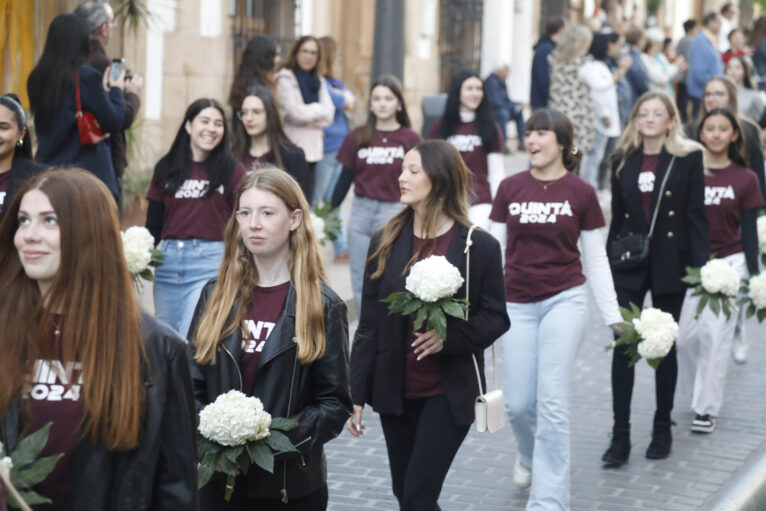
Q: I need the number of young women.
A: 12